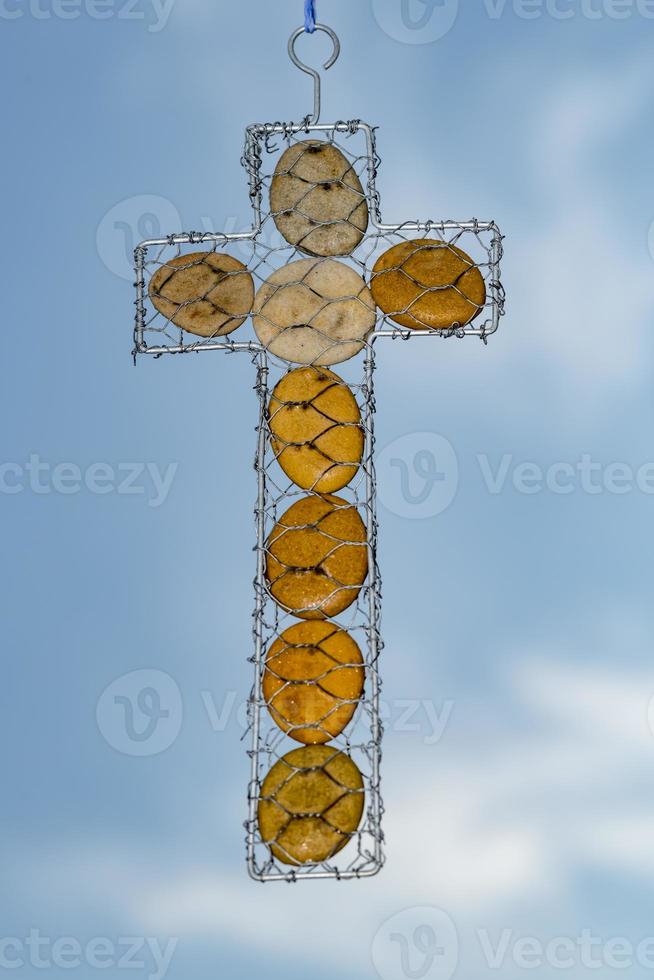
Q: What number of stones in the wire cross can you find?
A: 8